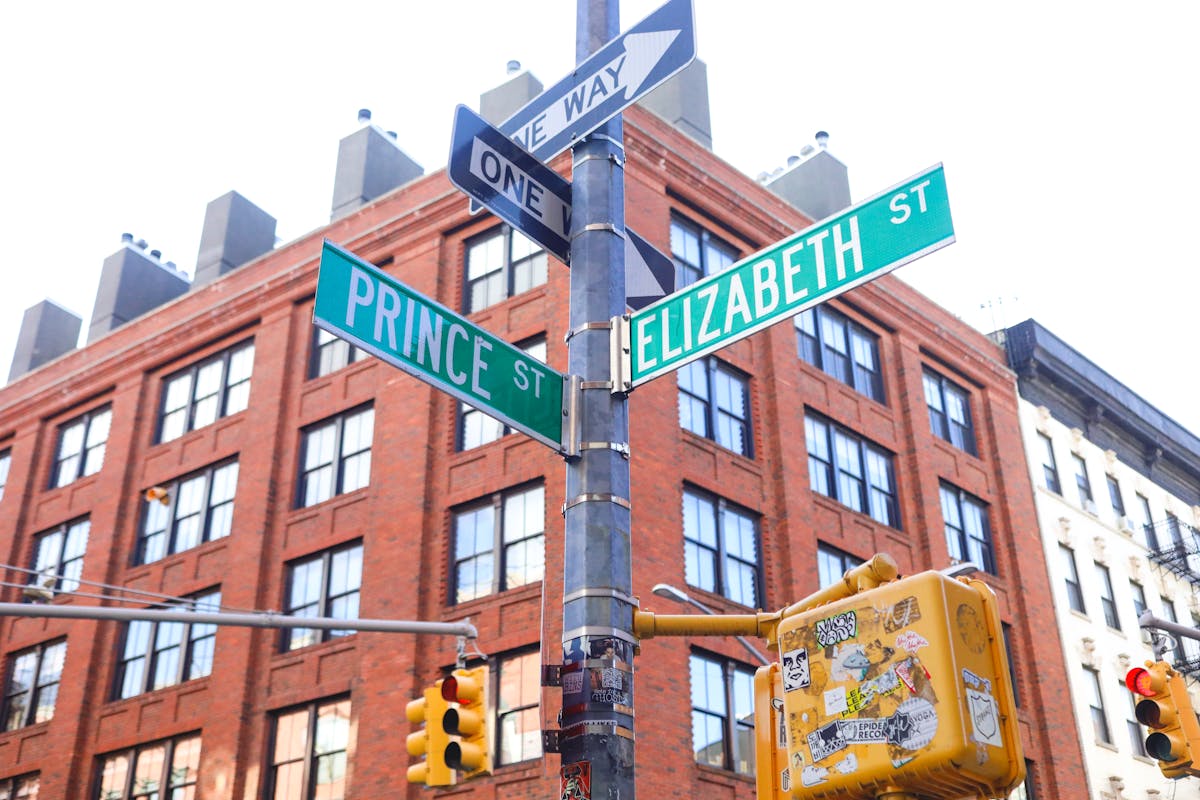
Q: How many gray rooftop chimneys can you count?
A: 7